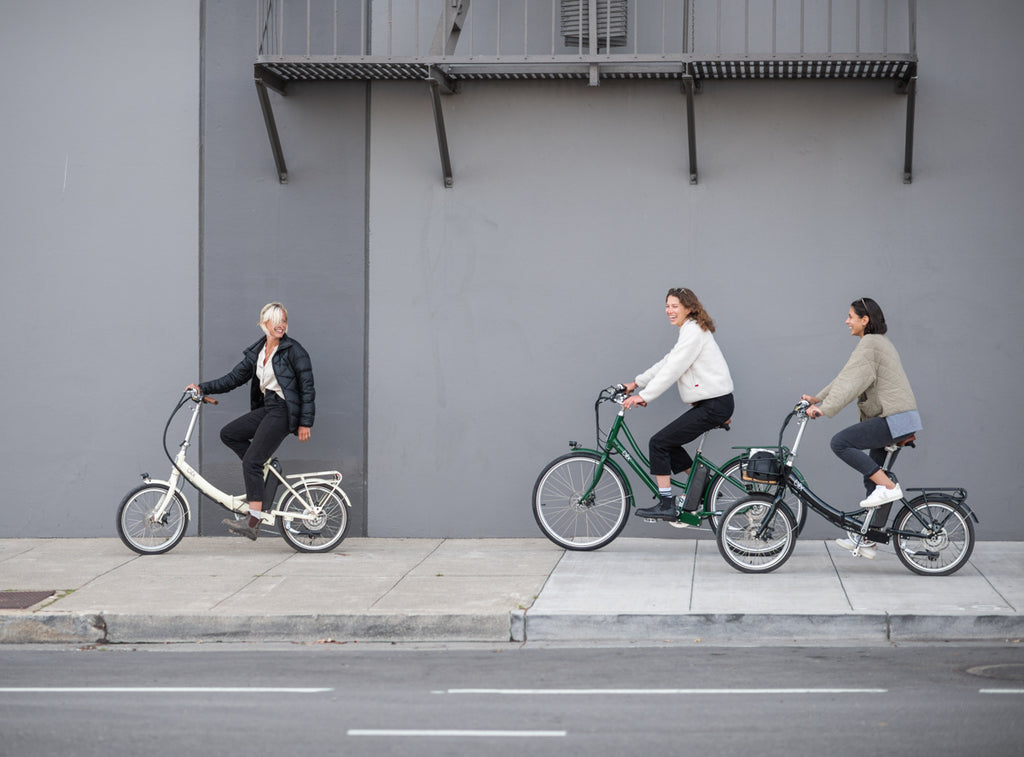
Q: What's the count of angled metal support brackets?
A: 4